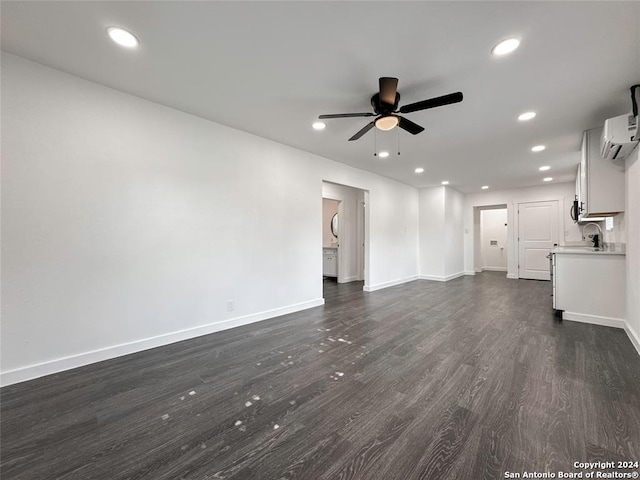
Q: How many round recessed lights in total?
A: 11